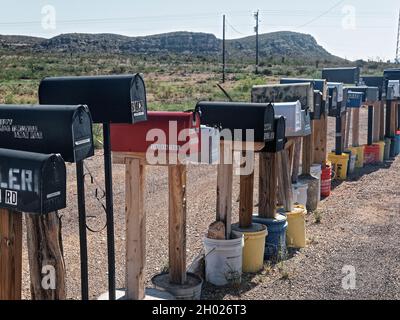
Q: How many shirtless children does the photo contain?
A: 0